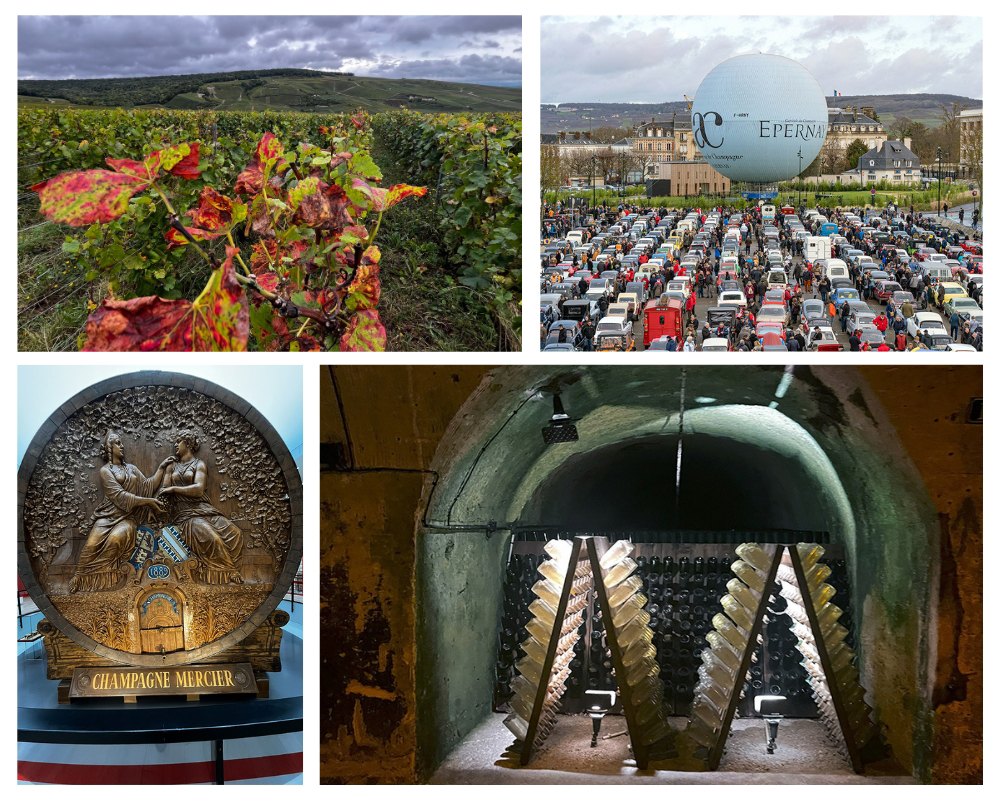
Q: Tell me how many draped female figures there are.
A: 2